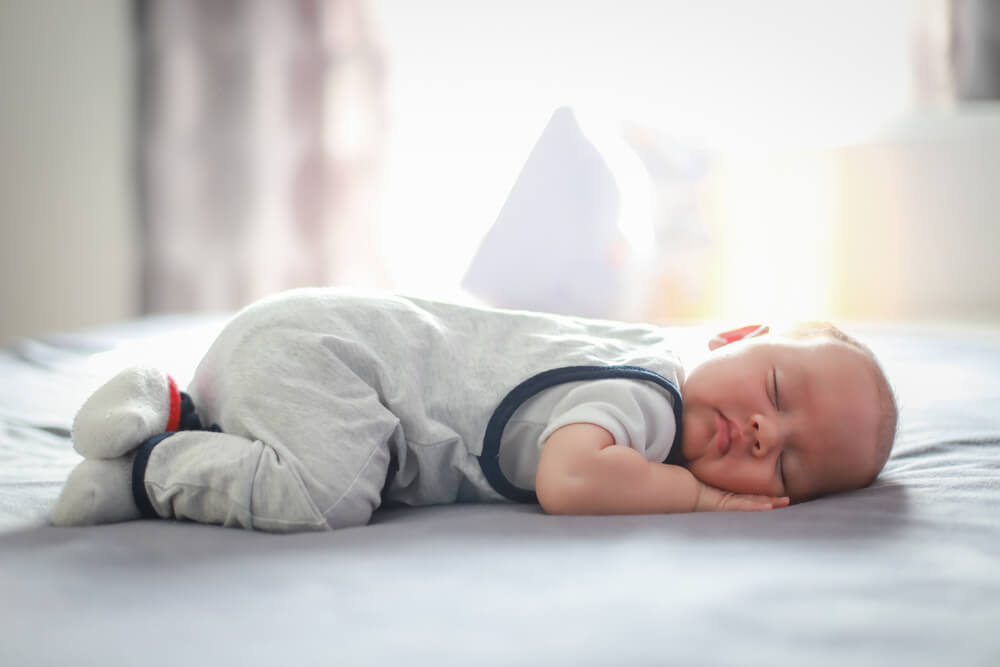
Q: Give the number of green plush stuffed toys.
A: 0